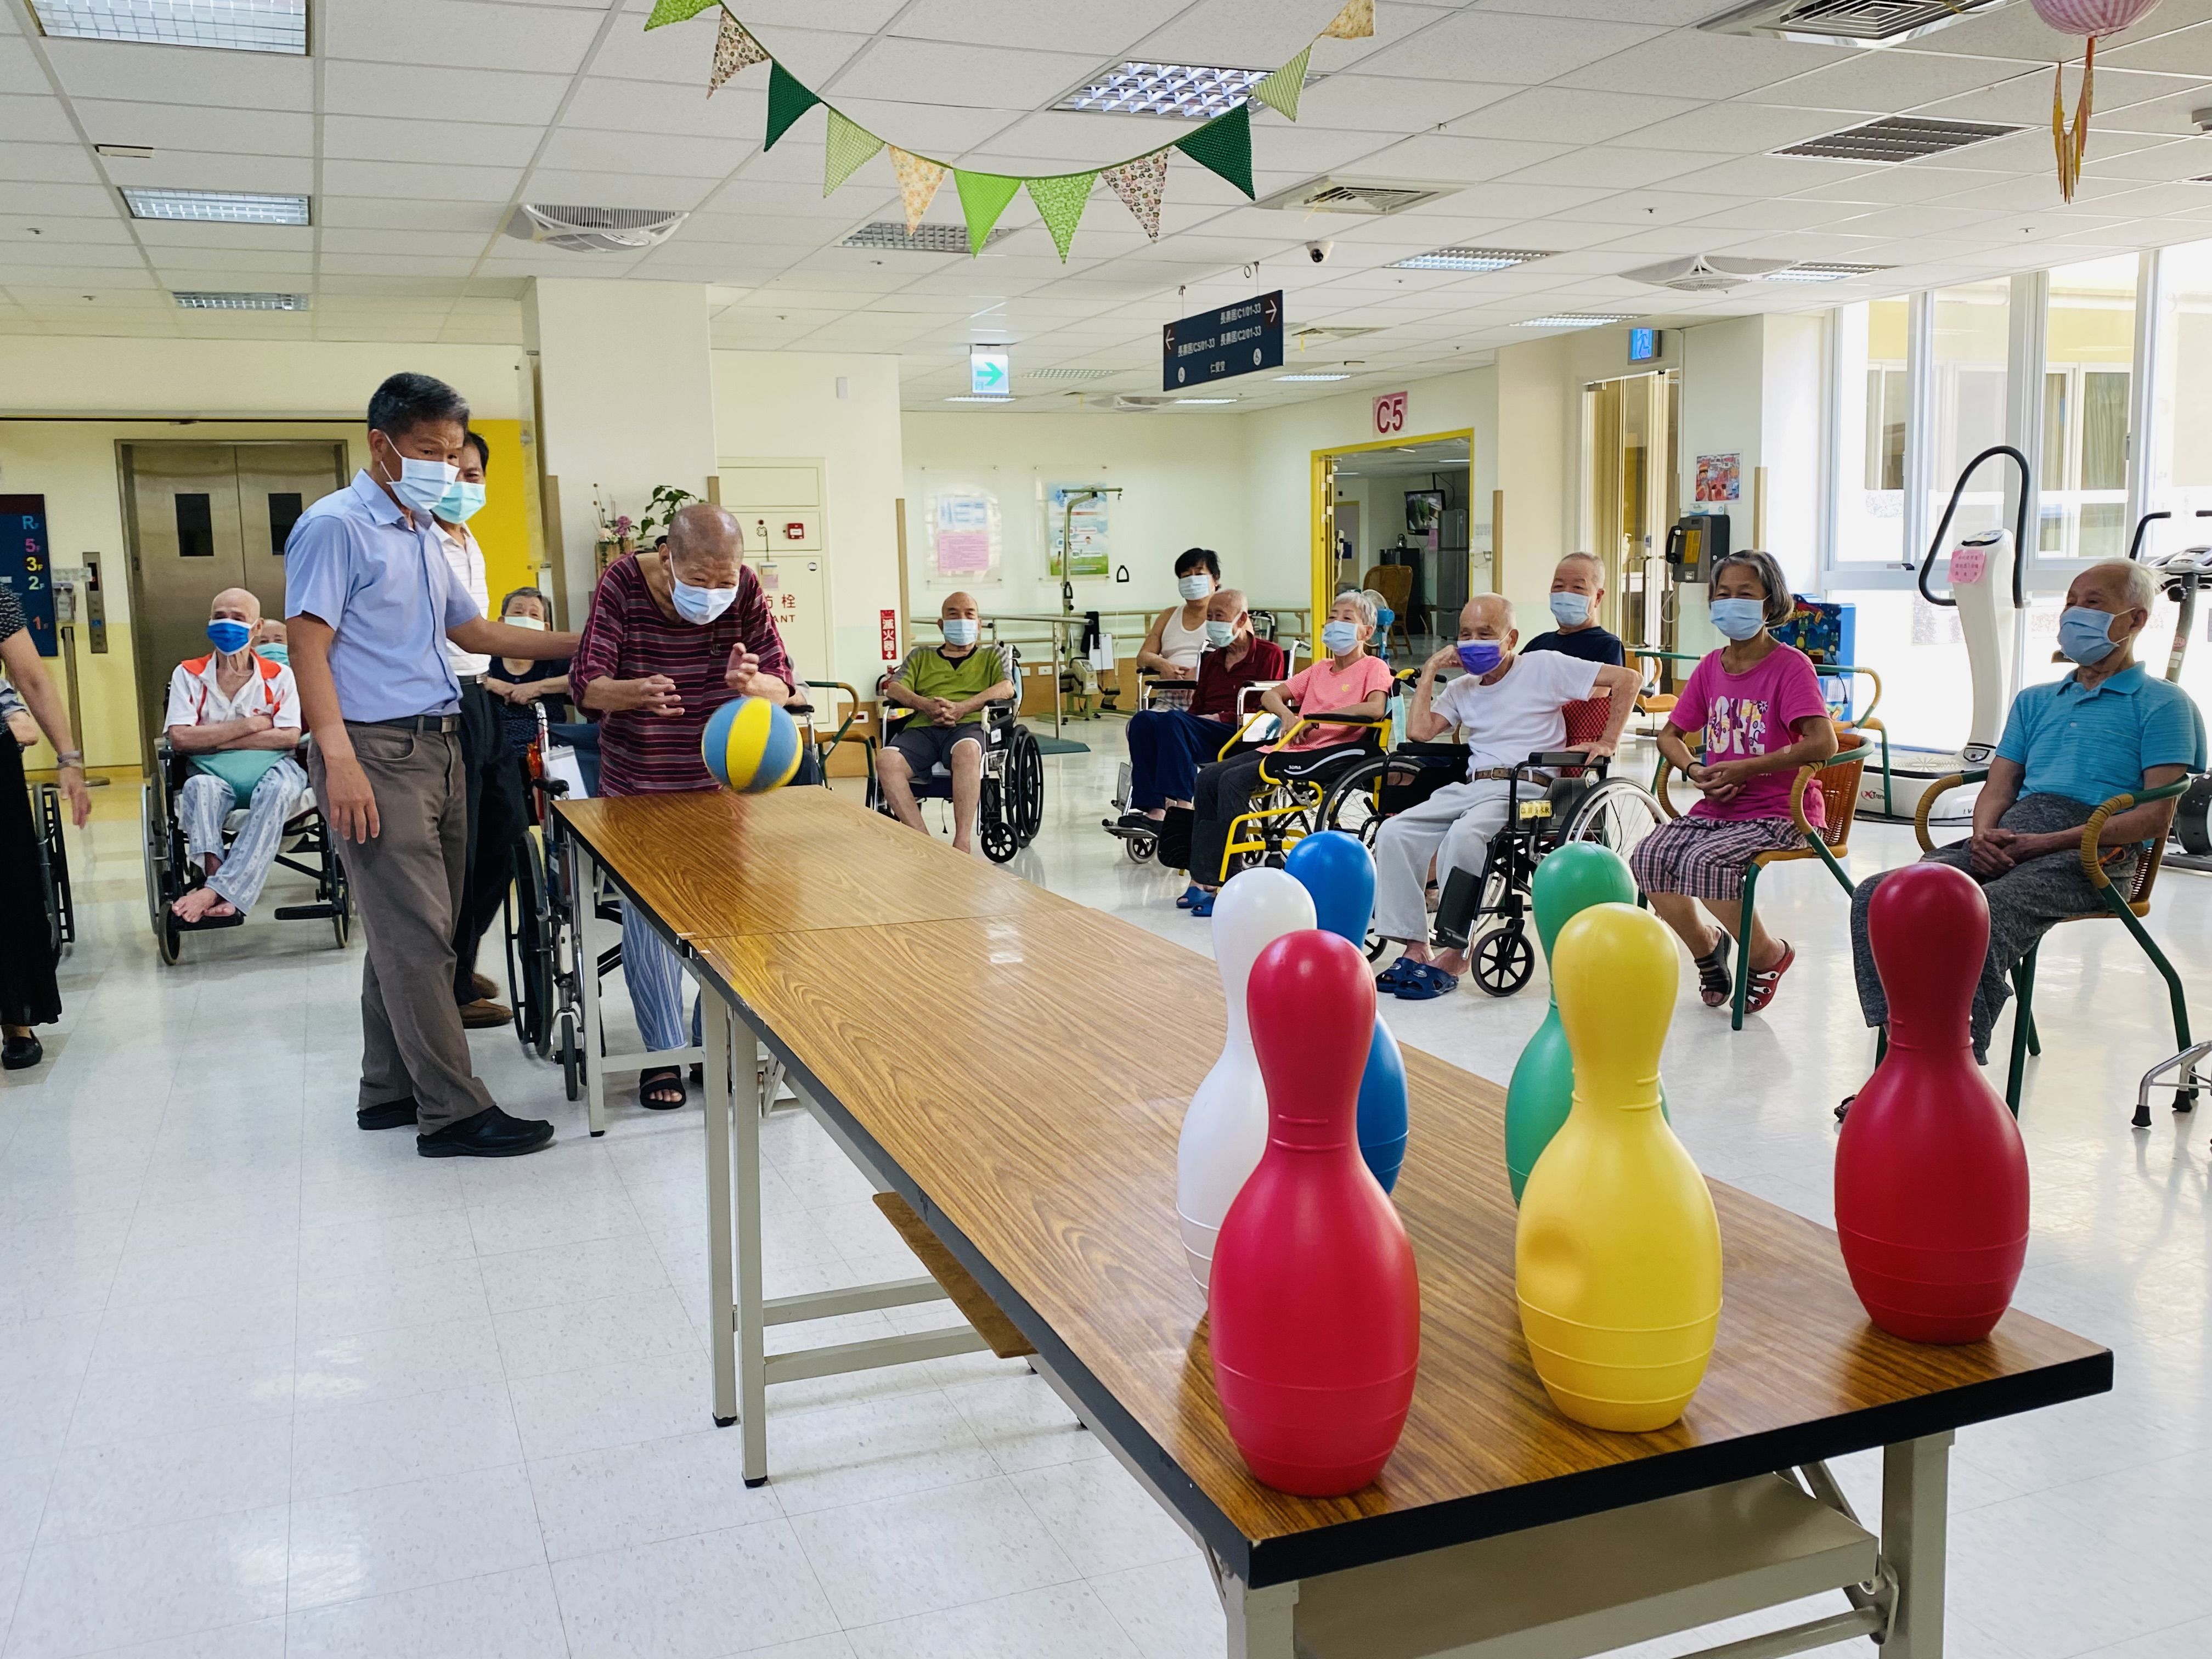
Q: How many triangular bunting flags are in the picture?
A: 11